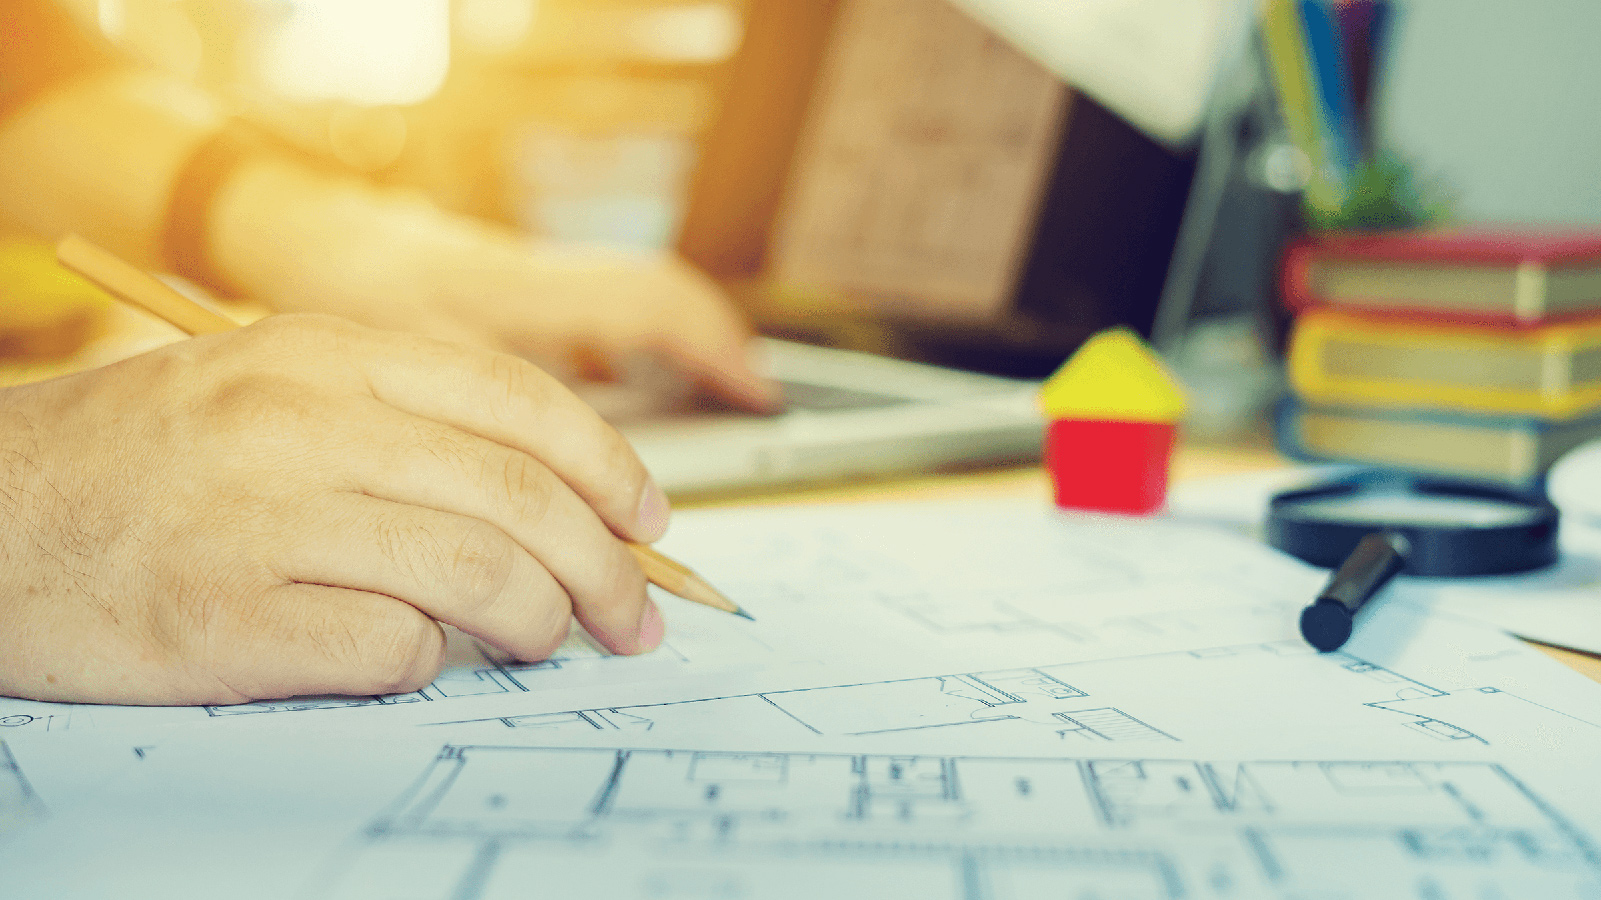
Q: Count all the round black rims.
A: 1